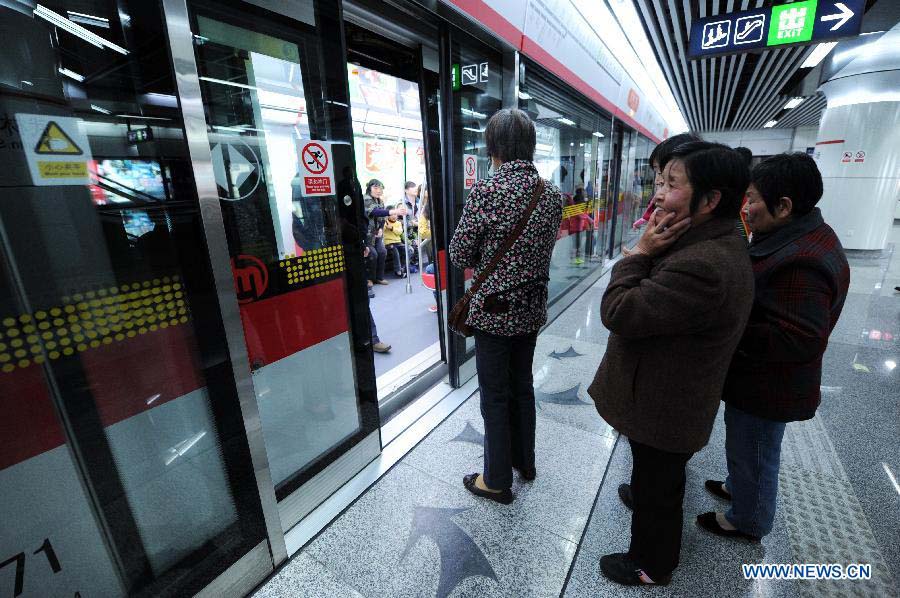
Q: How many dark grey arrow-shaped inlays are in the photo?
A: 4